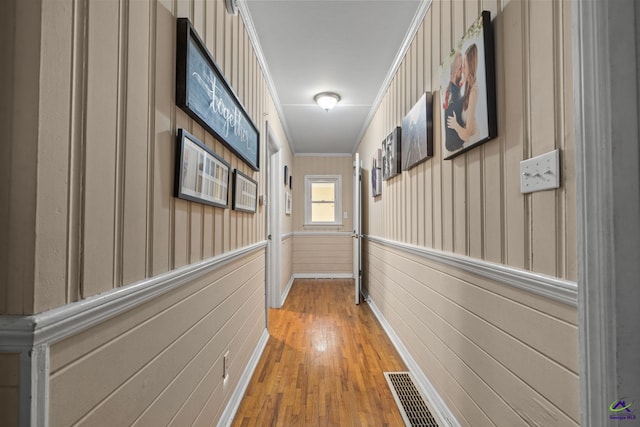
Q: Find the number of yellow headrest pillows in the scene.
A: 0